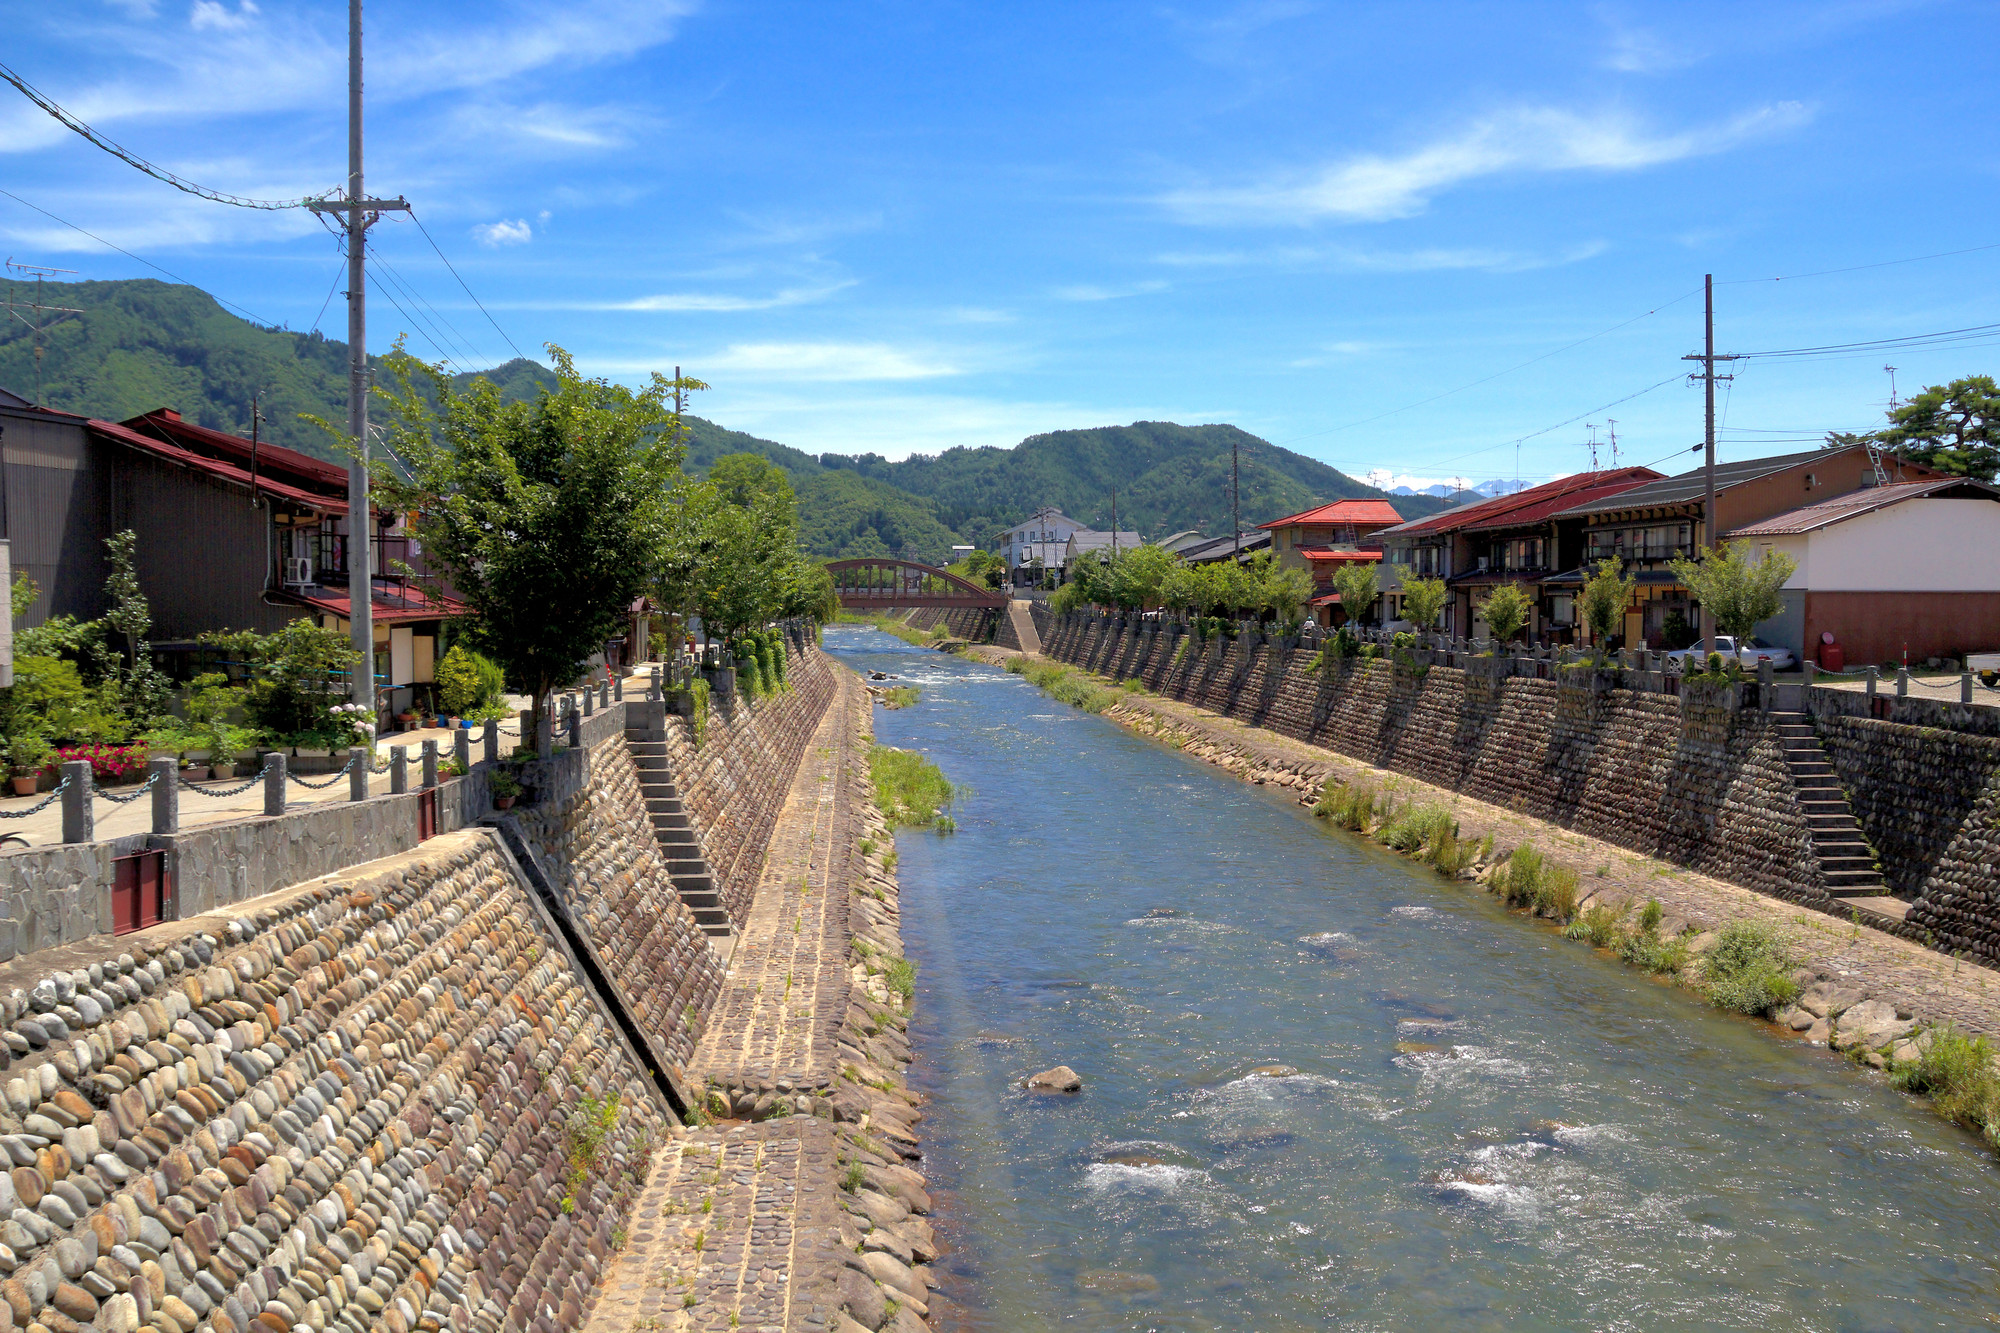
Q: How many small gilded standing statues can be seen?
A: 0